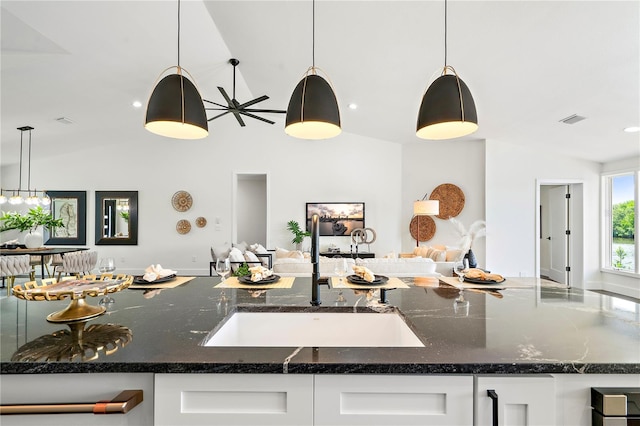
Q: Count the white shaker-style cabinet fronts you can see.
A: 3